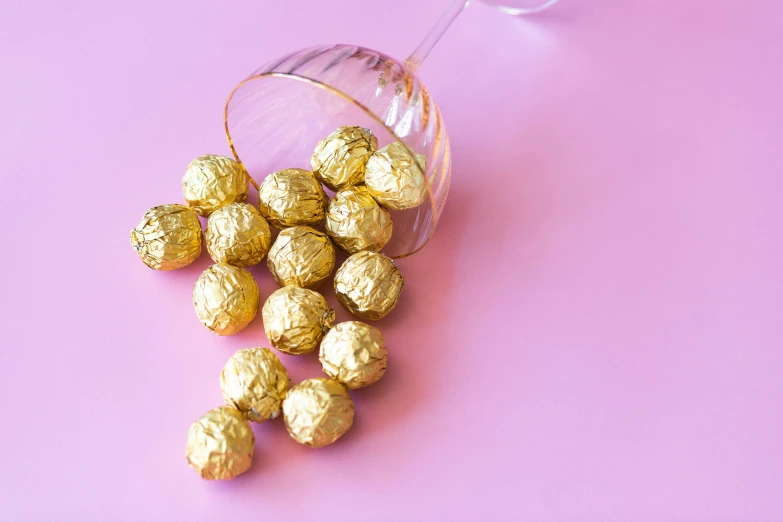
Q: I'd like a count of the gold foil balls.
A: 15